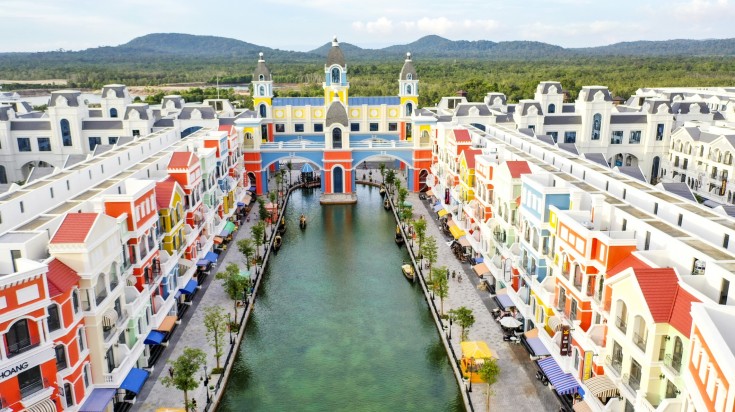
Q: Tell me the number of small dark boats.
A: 7